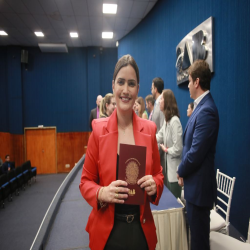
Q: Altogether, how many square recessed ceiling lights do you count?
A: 5